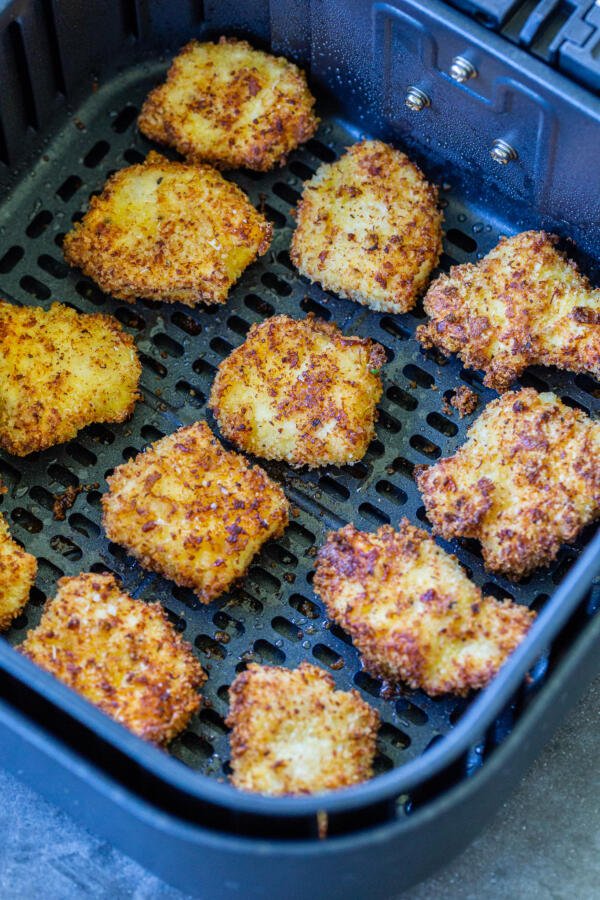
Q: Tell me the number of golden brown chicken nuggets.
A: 12